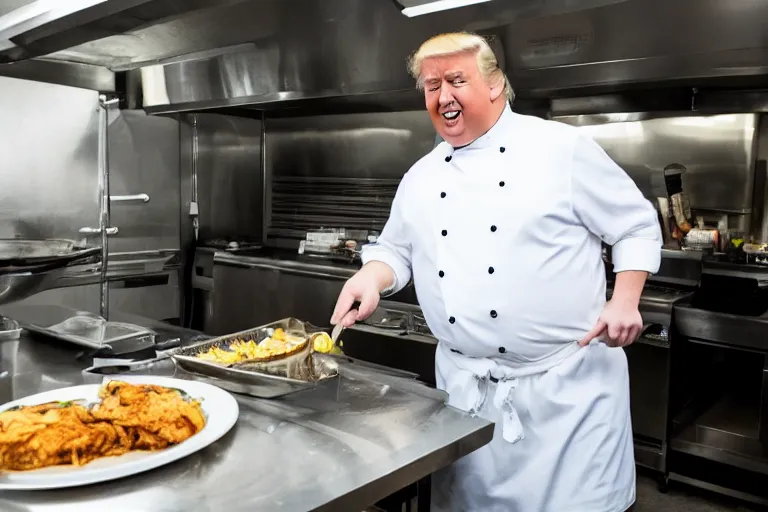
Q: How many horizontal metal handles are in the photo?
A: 2